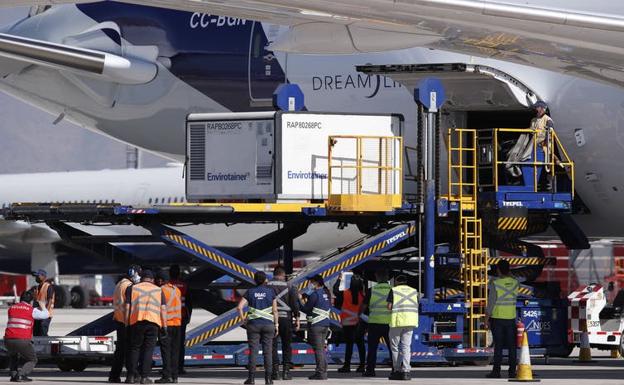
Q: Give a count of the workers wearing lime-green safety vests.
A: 3